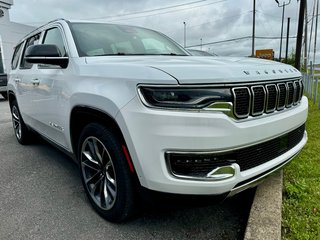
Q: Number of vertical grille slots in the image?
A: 7